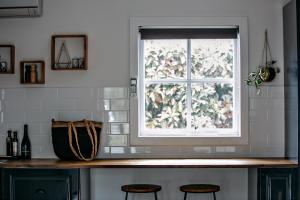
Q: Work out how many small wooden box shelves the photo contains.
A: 3